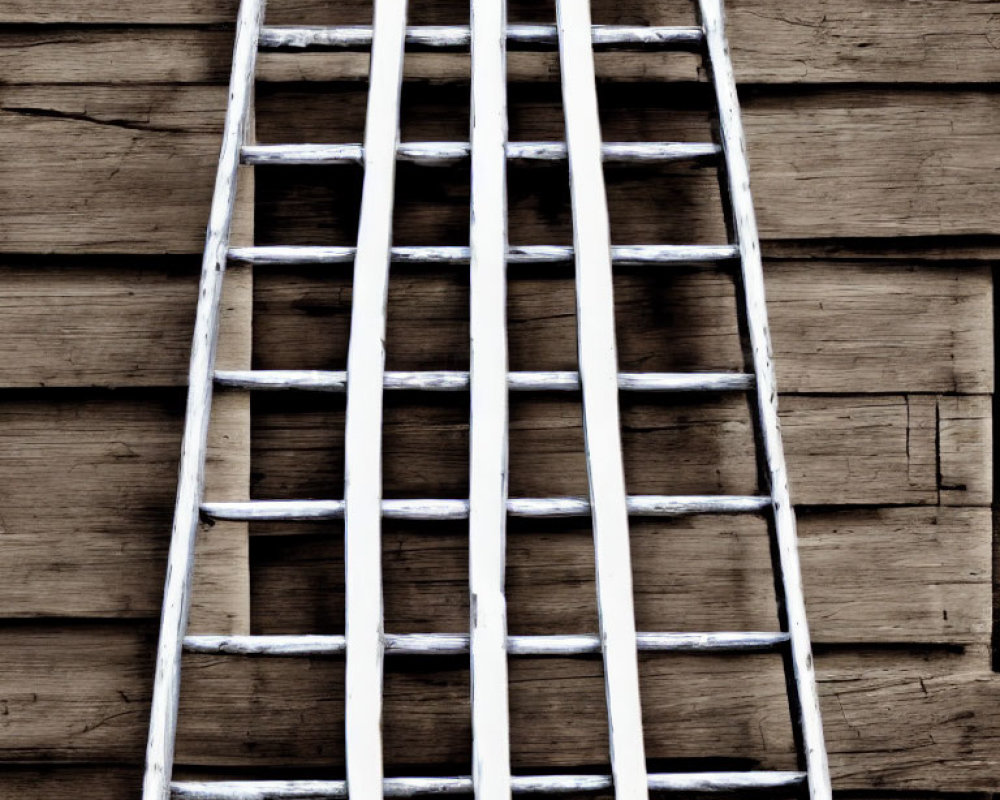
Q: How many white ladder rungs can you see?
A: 7